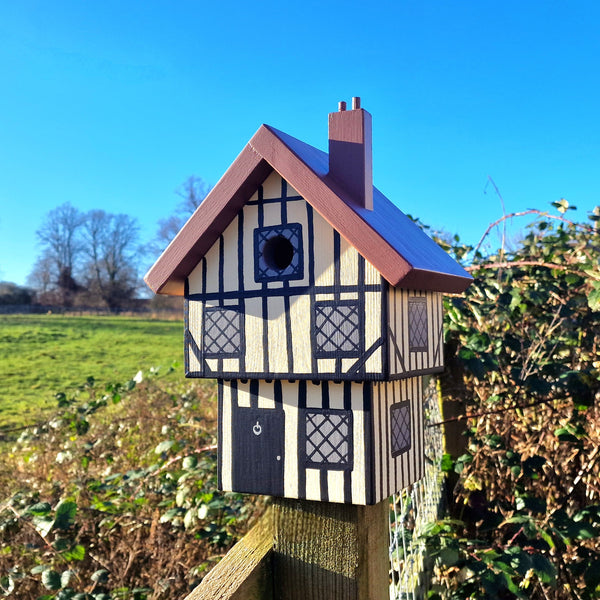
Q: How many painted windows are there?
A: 6